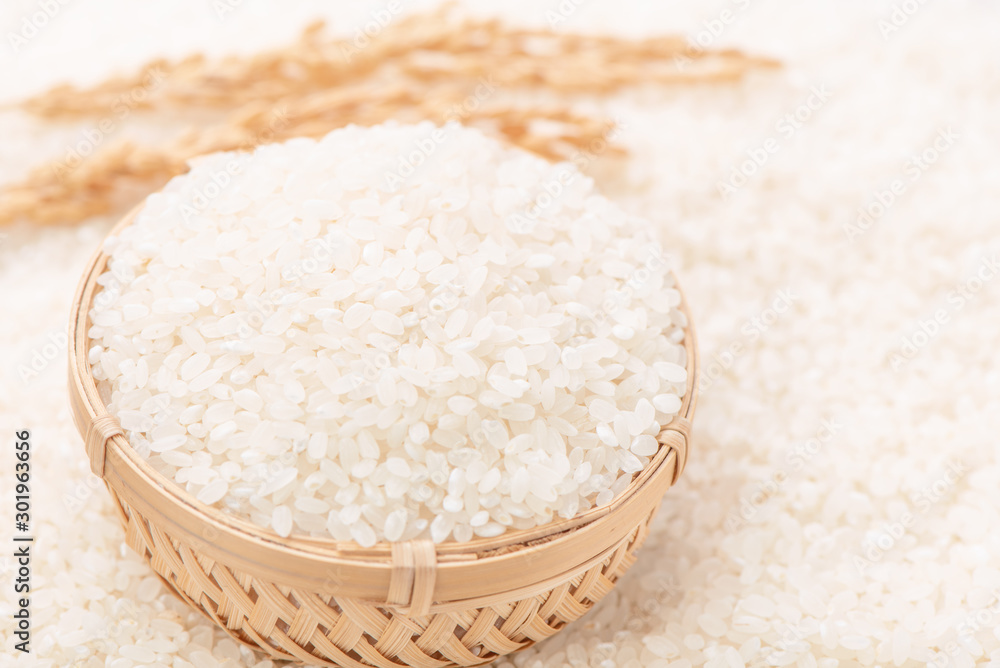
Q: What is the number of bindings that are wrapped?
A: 3